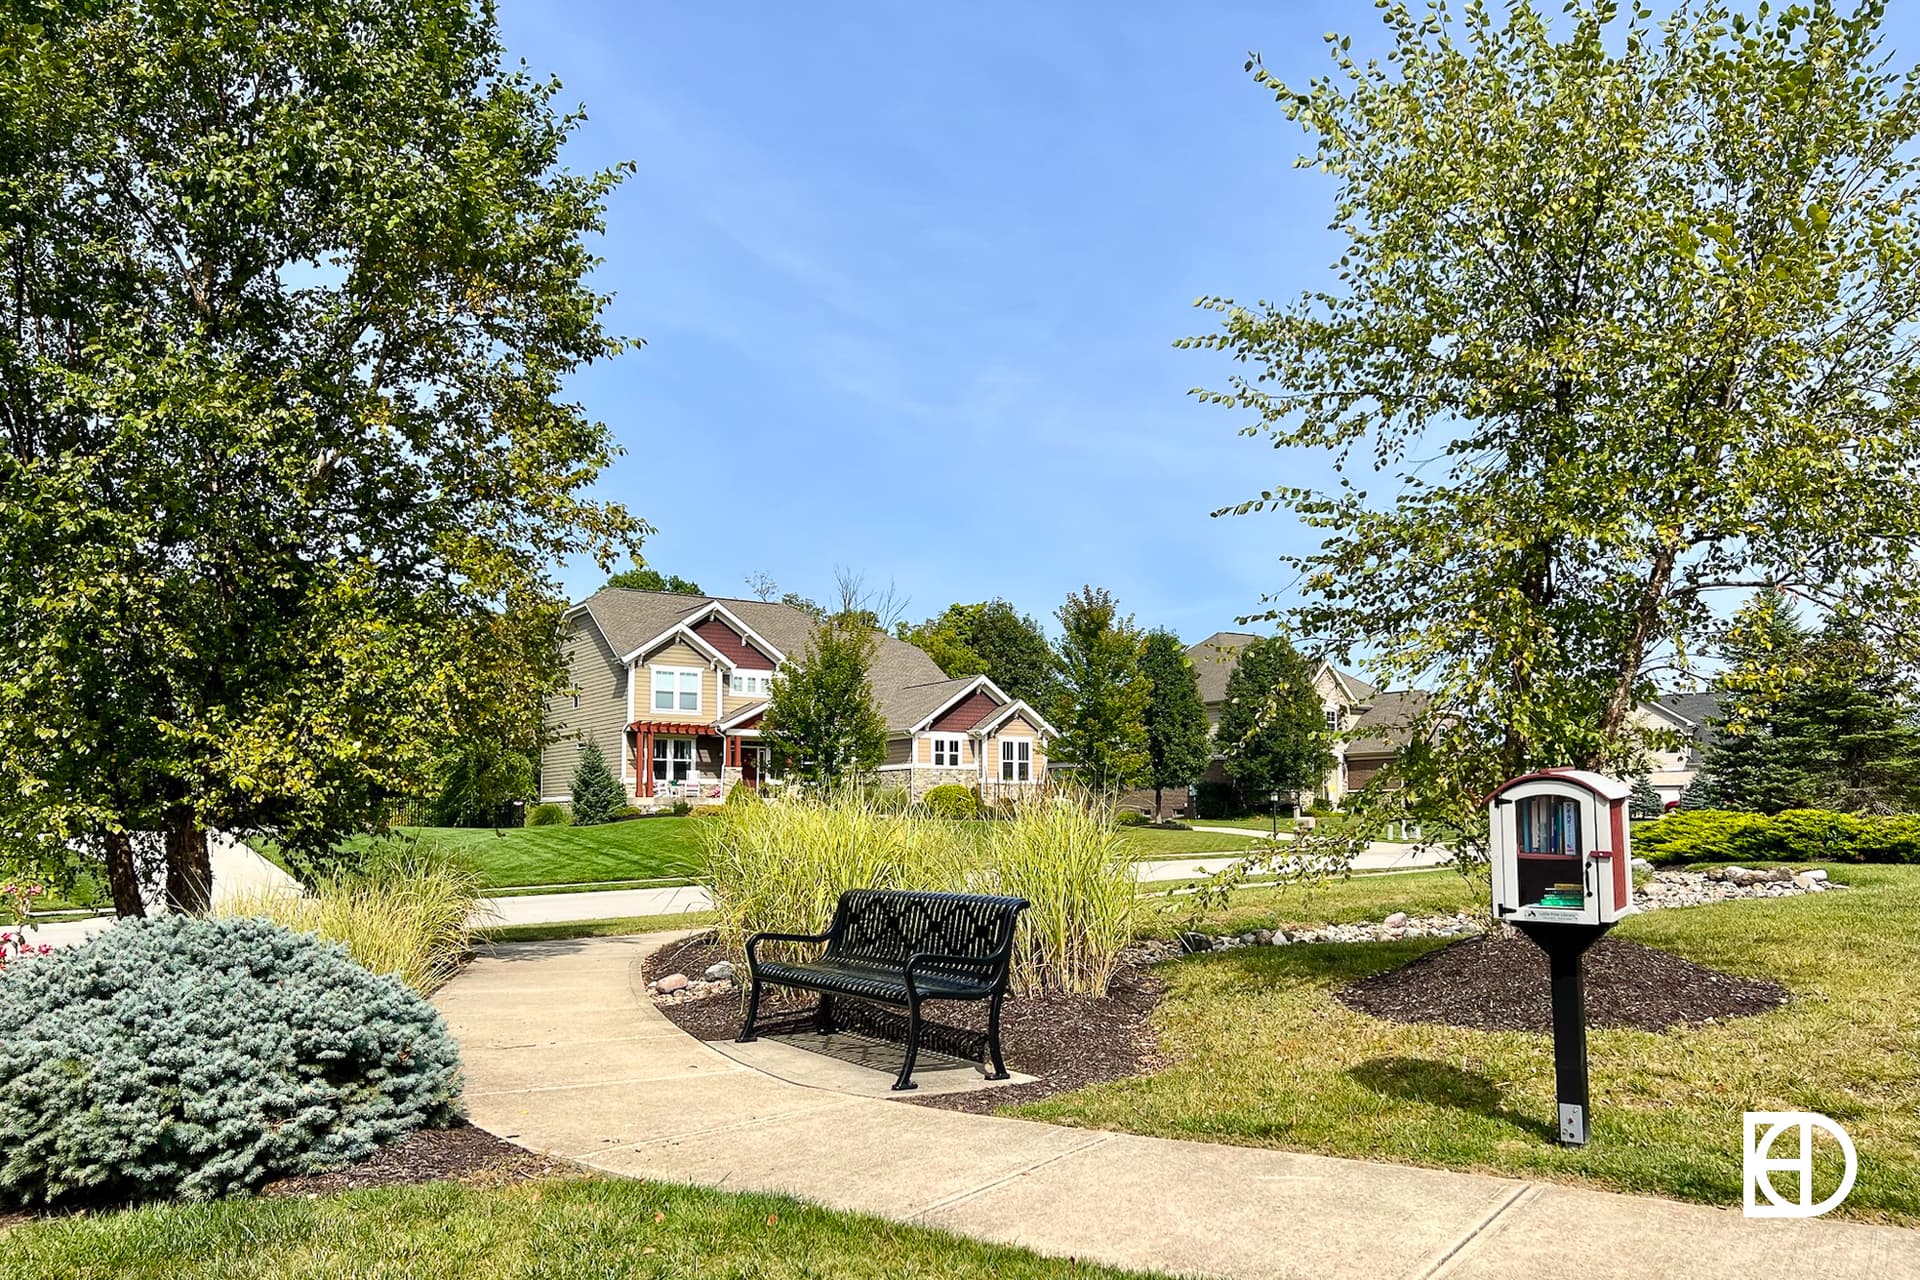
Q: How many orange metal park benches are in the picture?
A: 0